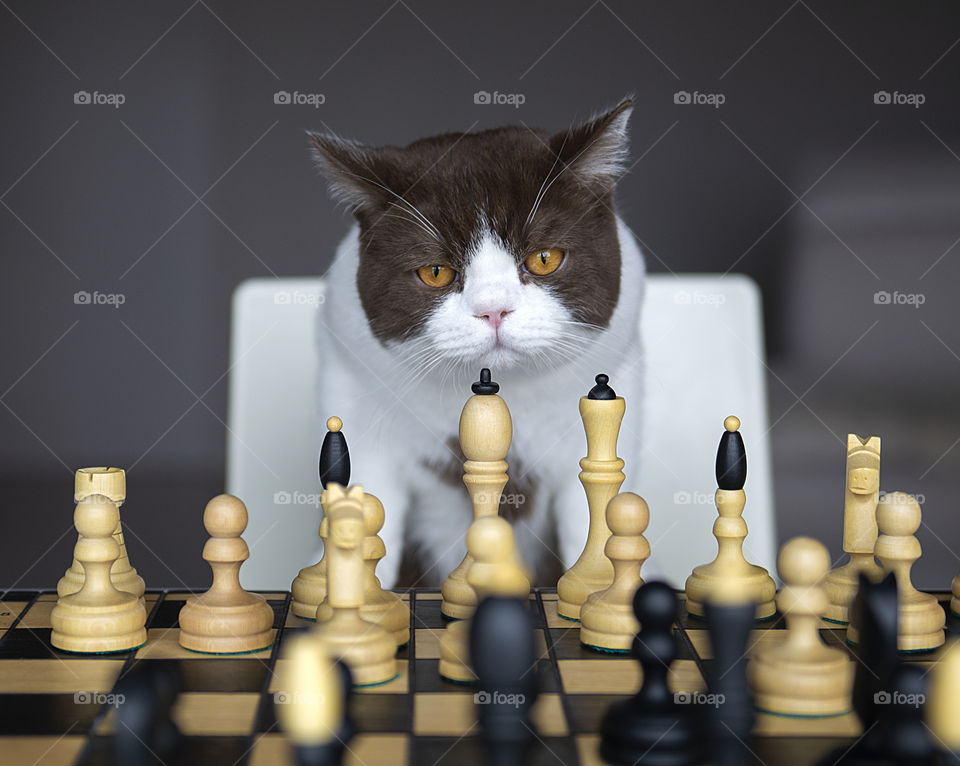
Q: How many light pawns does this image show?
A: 7